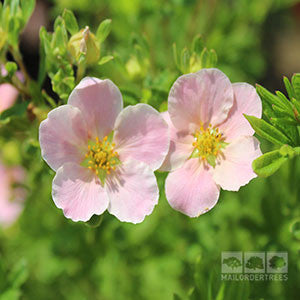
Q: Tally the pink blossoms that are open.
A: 2